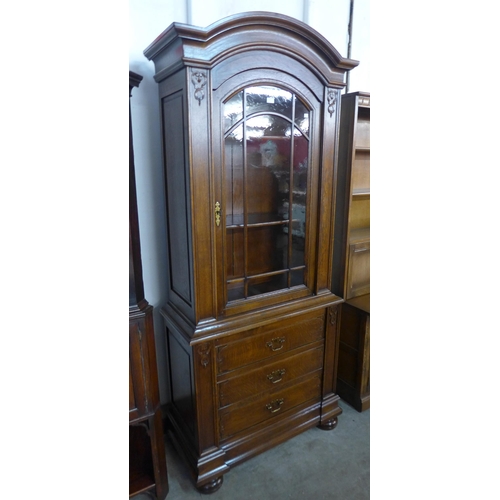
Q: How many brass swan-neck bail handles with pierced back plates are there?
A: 3